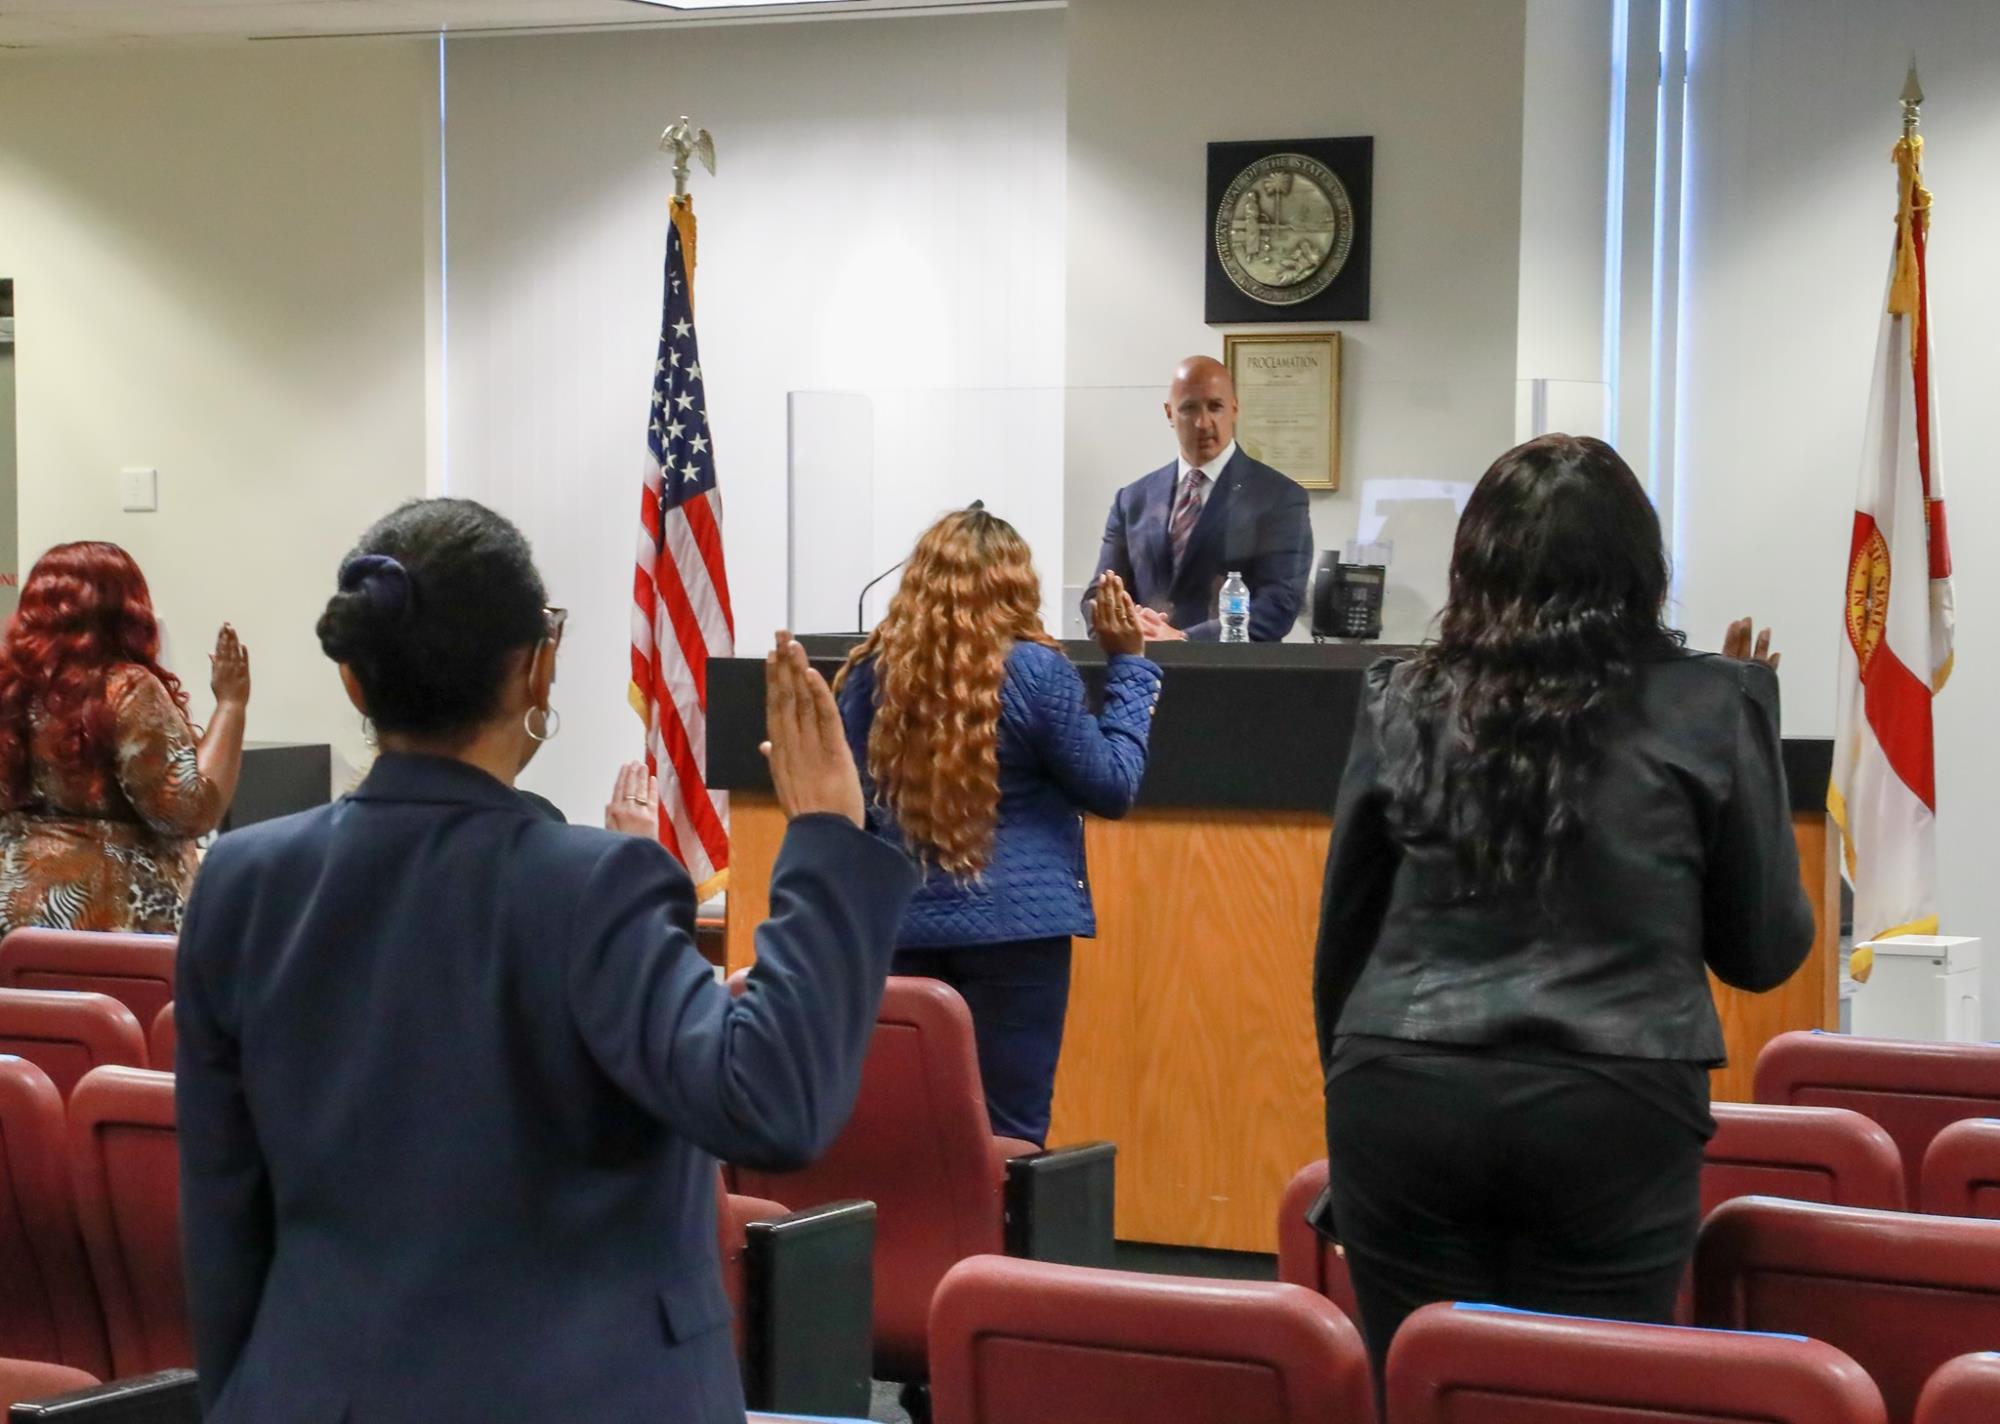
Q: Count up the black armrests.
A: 3